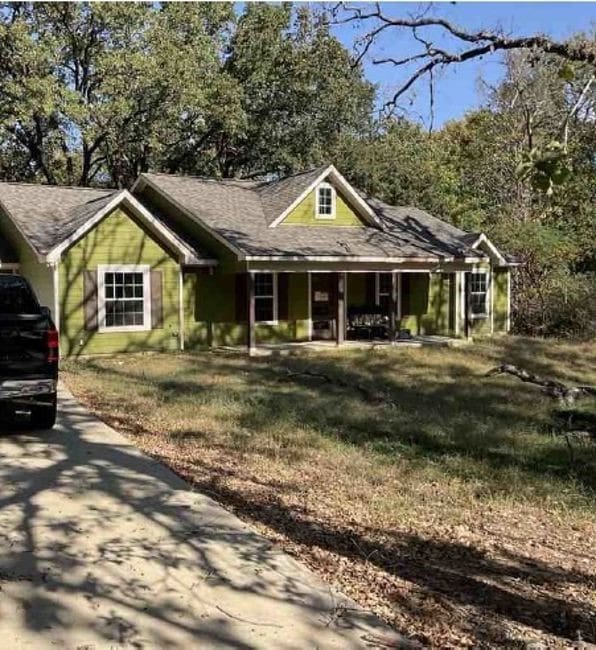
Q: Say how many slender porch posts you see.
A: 4